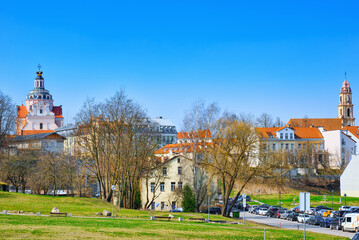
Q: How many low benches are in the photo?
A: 3